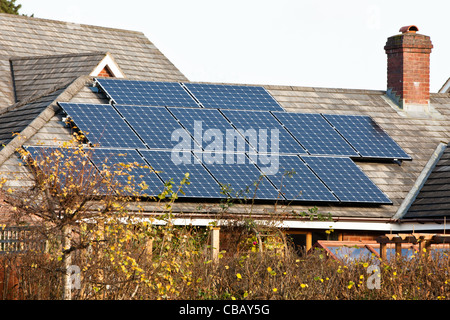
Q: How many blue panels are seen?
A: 14